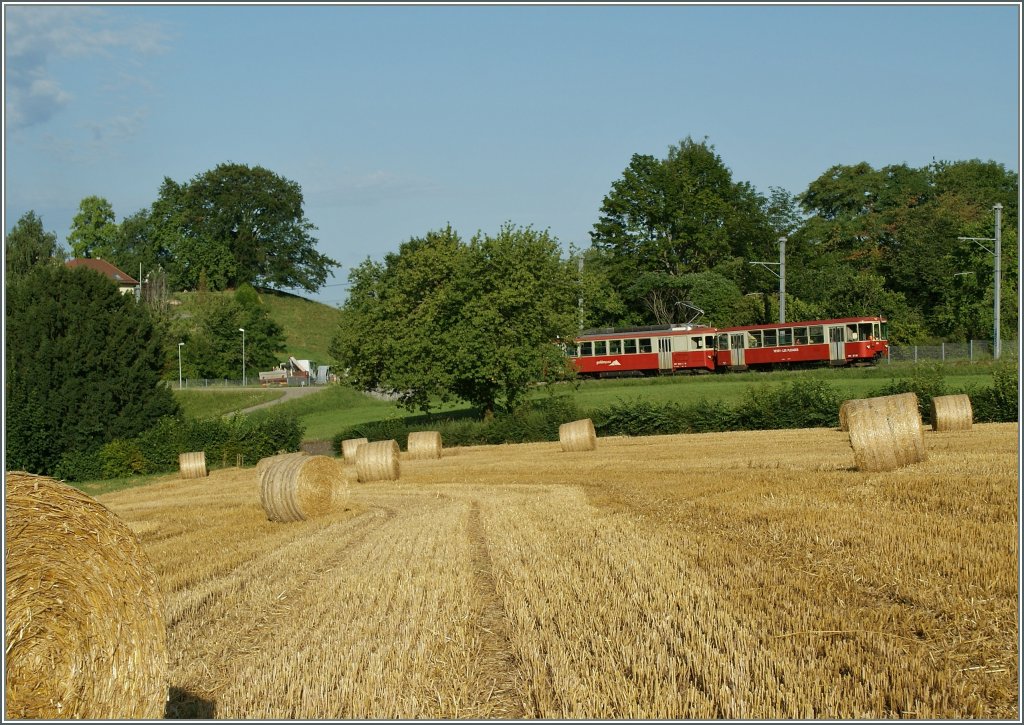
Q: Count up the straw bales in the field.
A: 11